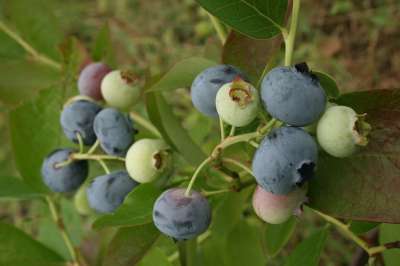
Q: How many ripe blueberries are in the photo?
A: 8